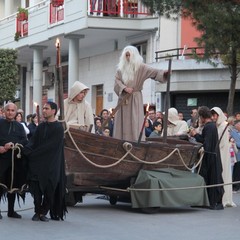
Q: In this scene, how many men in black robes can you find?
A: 3